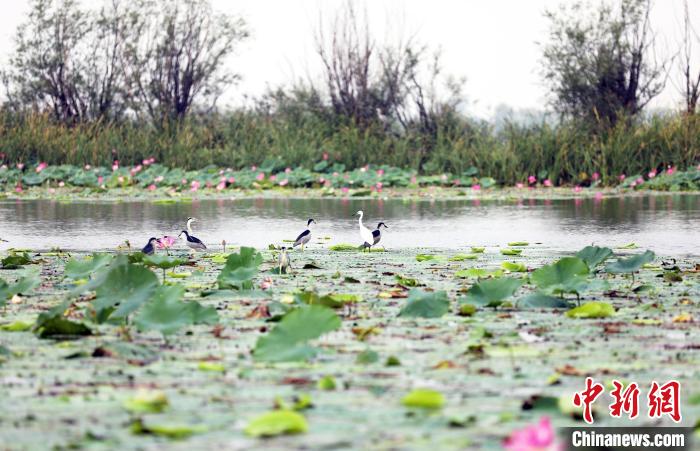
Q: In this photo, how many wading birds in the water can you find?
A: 7